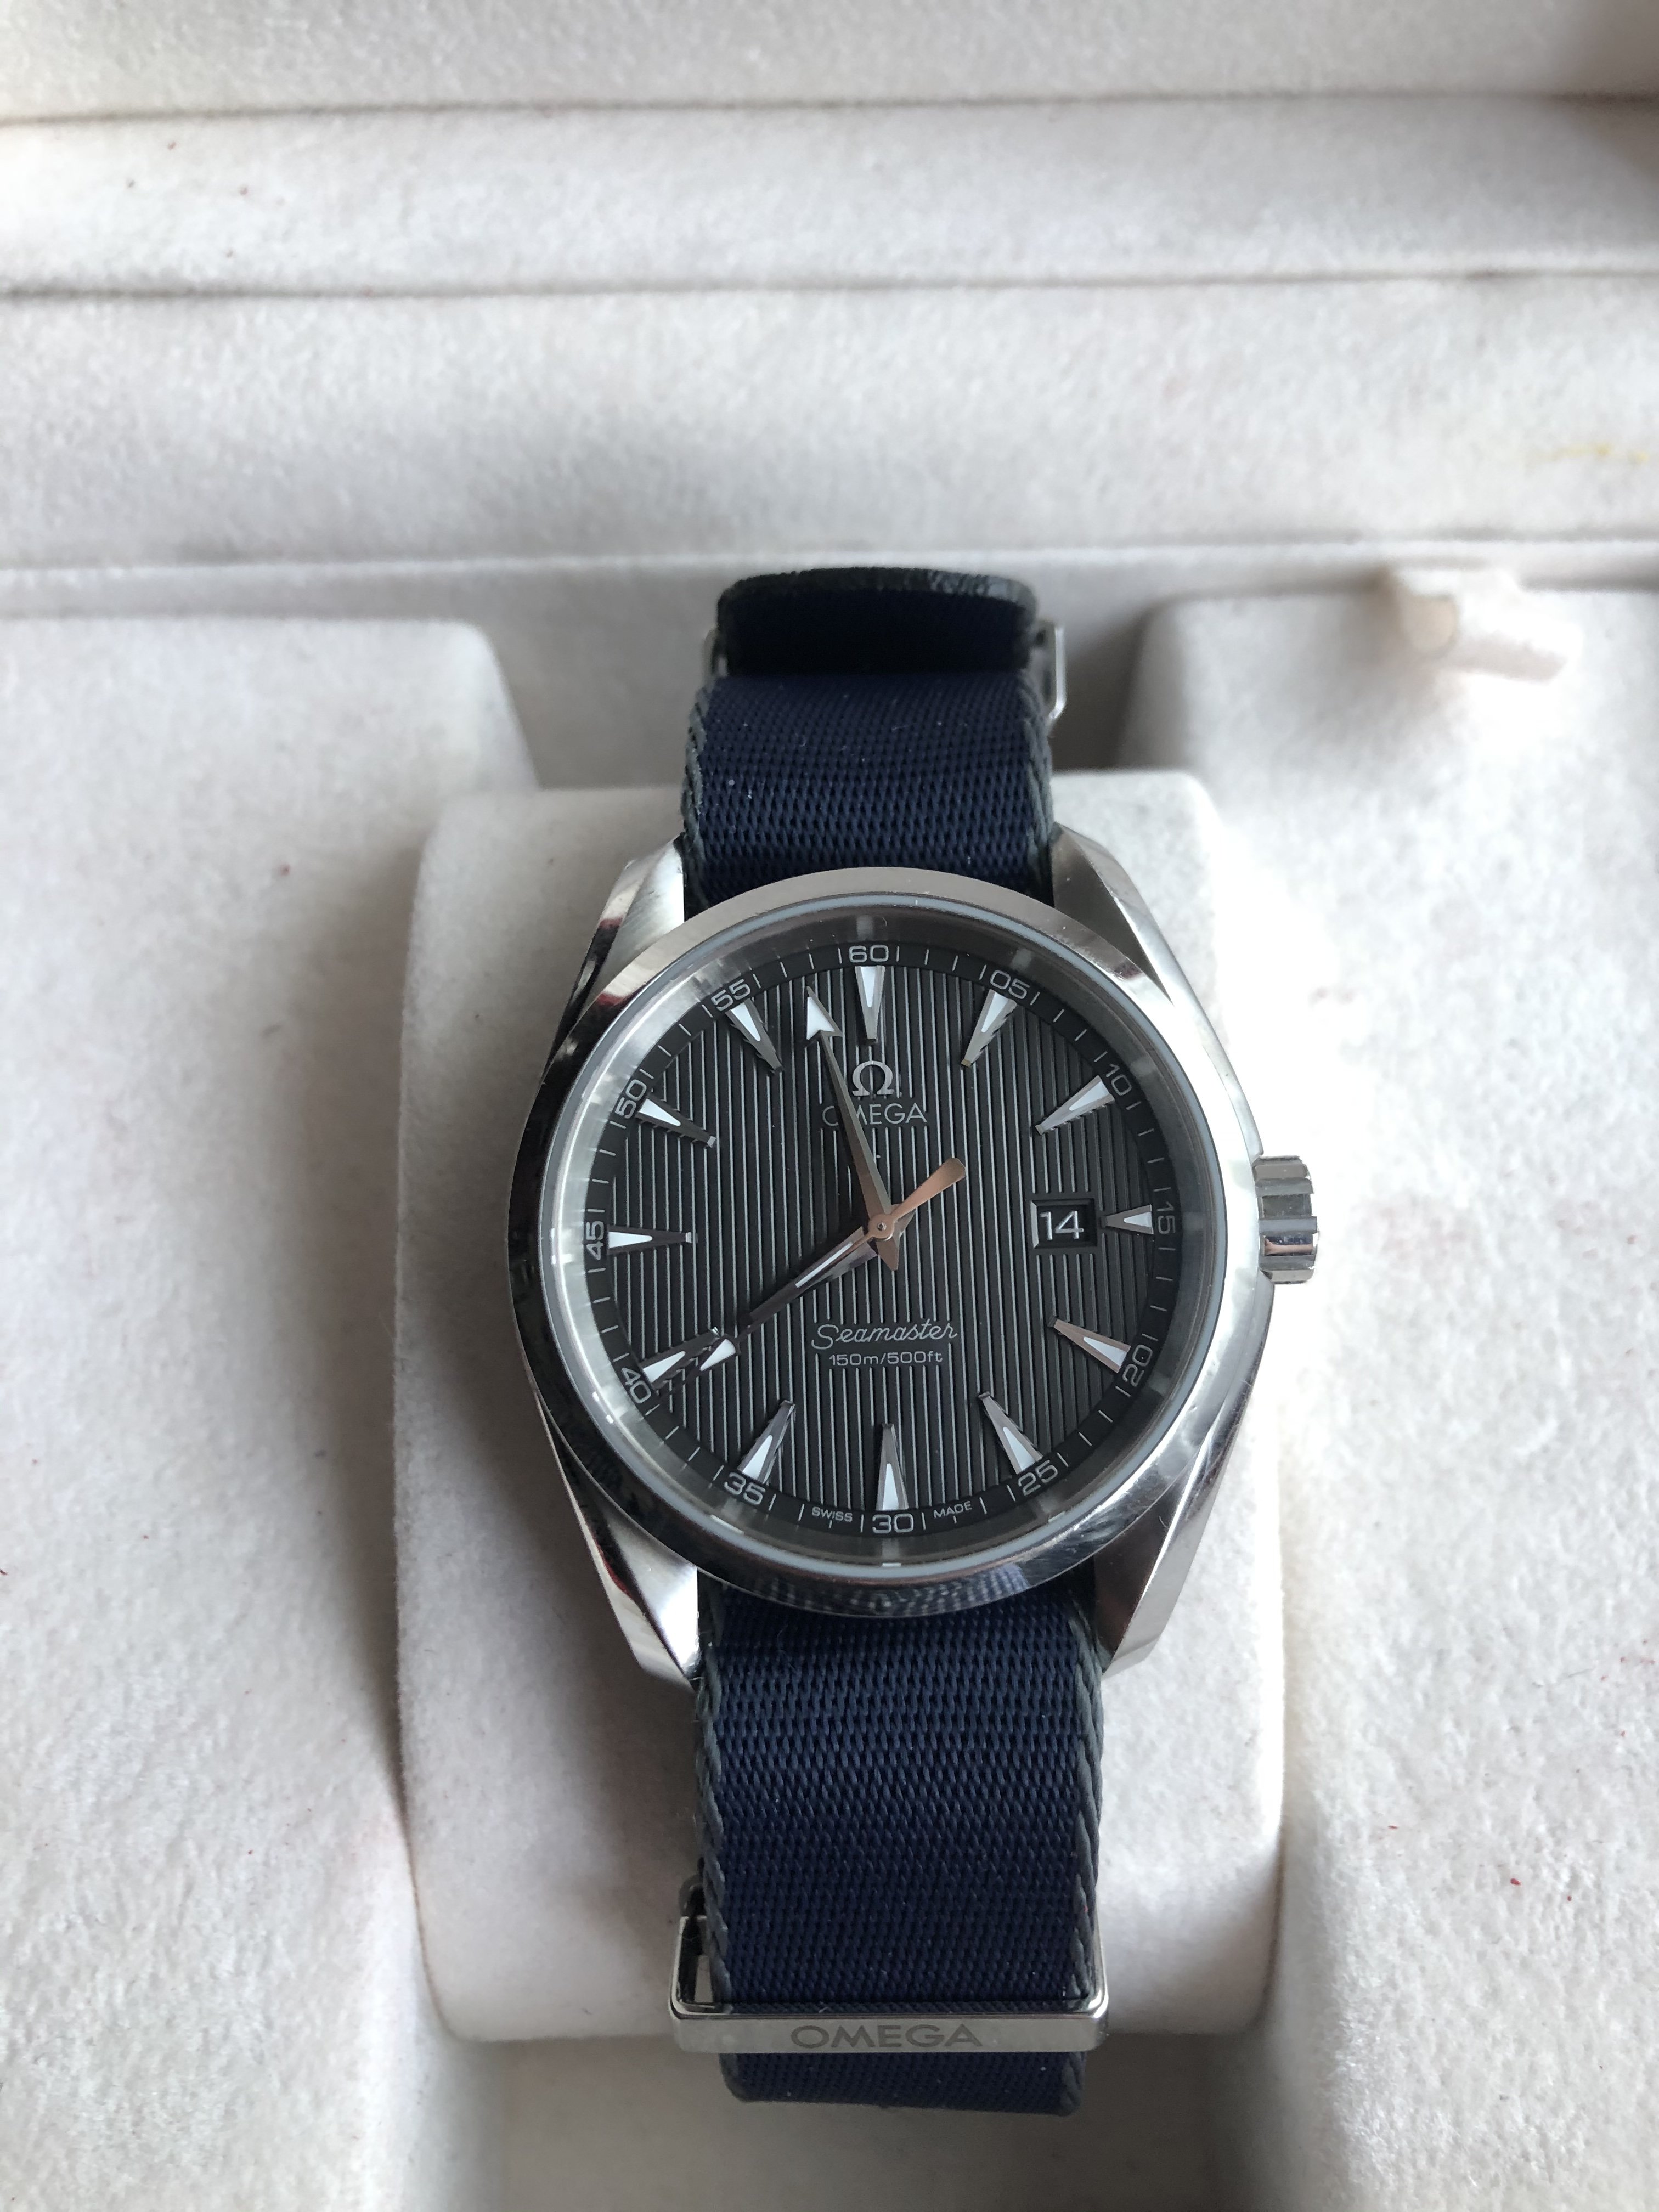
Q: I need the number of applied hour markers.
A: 12